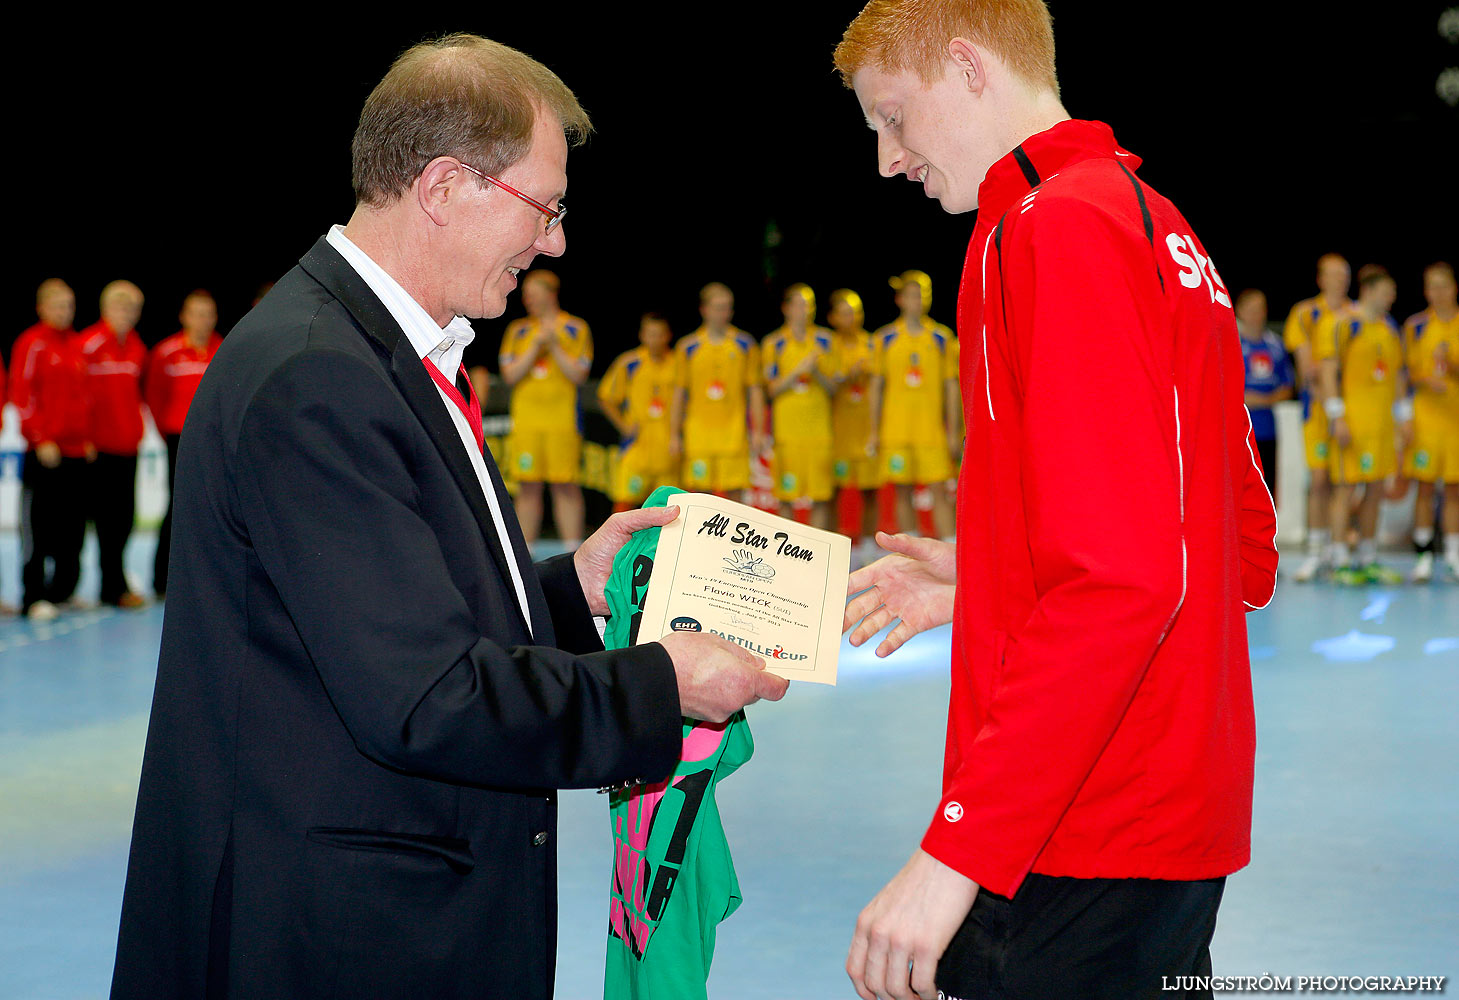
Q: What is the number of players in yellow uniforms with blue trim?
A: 9